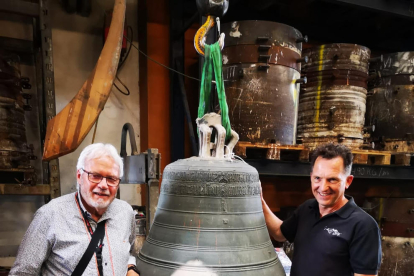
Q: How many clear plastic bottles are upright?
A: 0